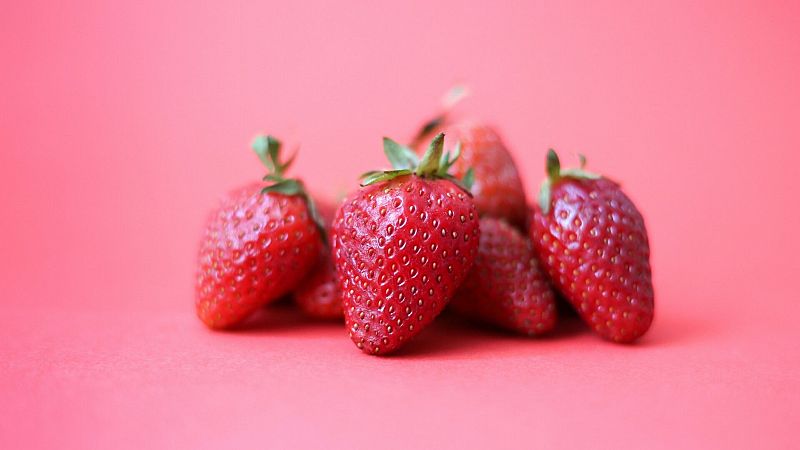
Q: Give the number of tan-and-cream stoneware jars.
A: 0